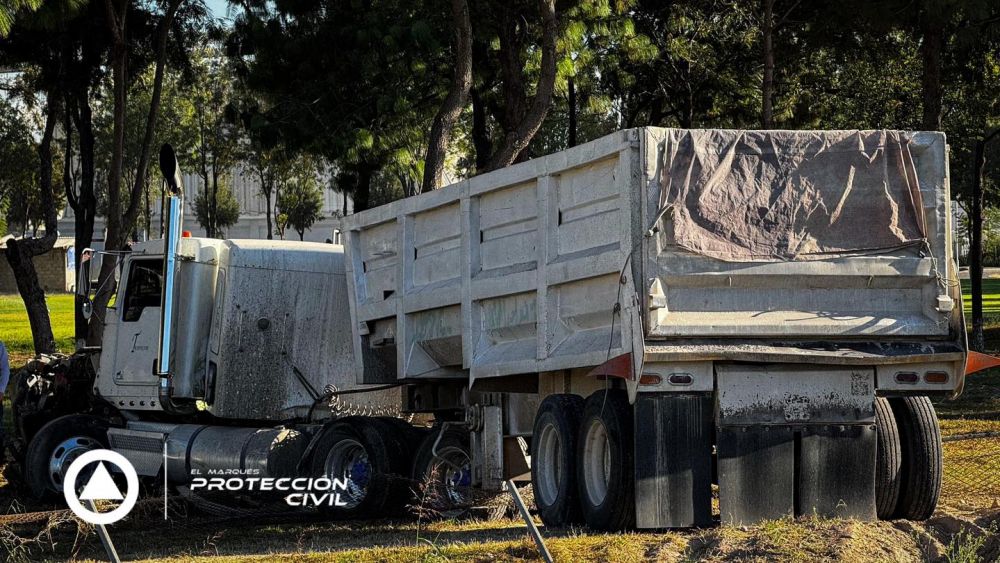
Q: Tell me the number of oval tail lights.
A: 4